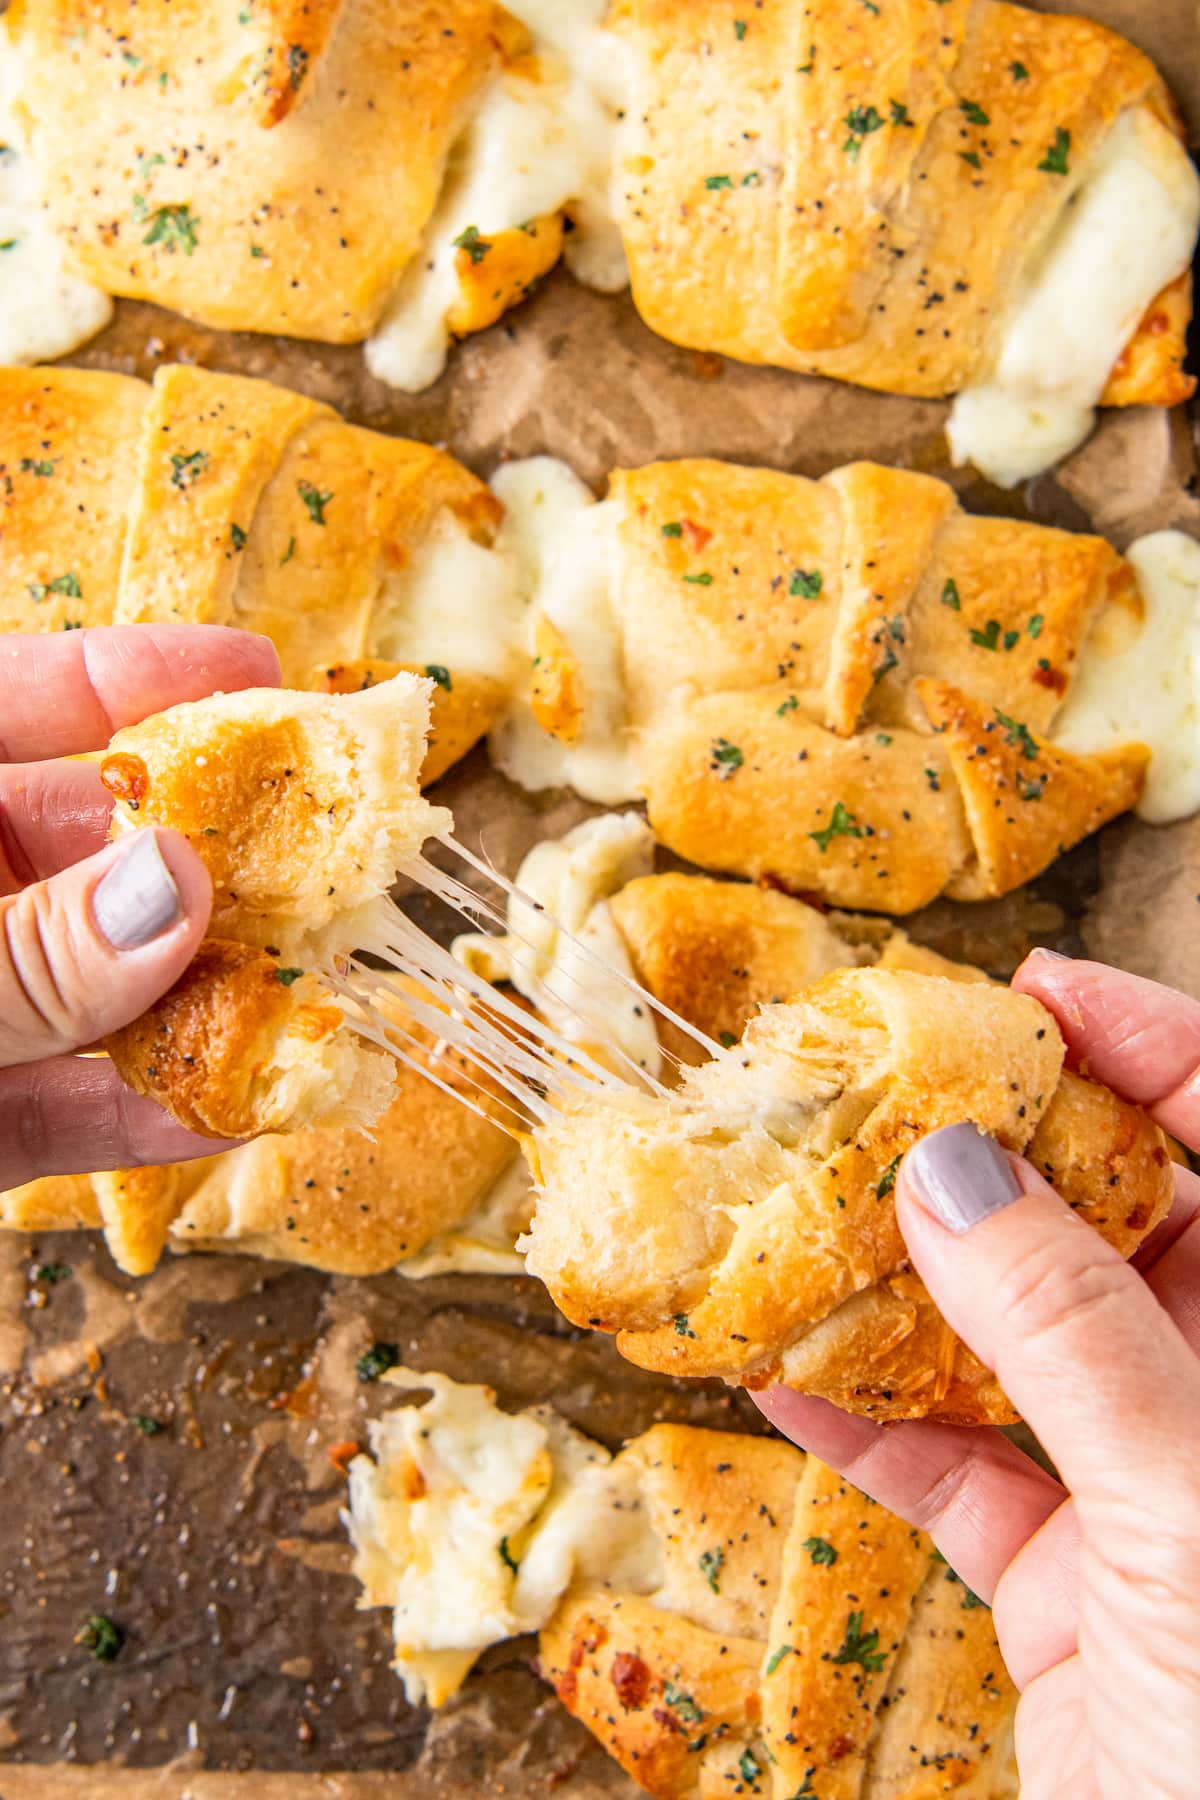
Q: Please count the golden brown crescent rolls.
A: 8